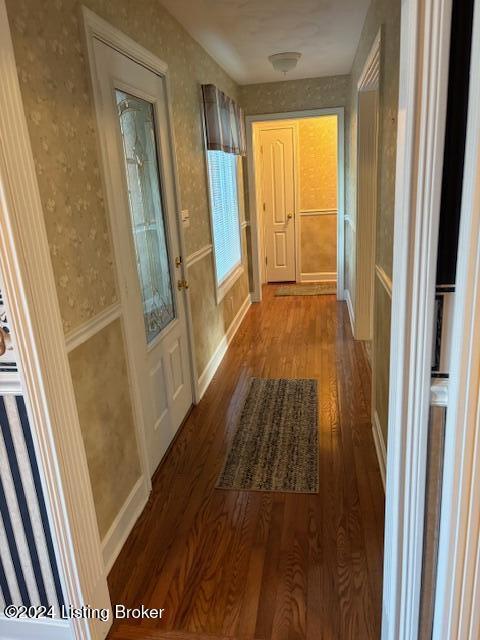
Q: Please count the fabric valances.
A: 1